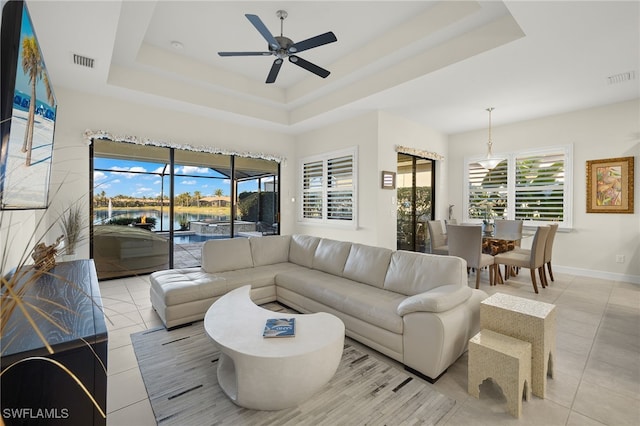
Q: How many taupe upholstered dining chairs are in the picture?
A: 6